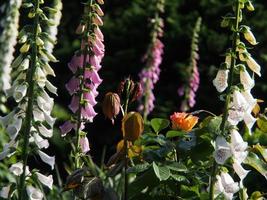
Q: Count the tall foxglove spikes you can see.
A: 7